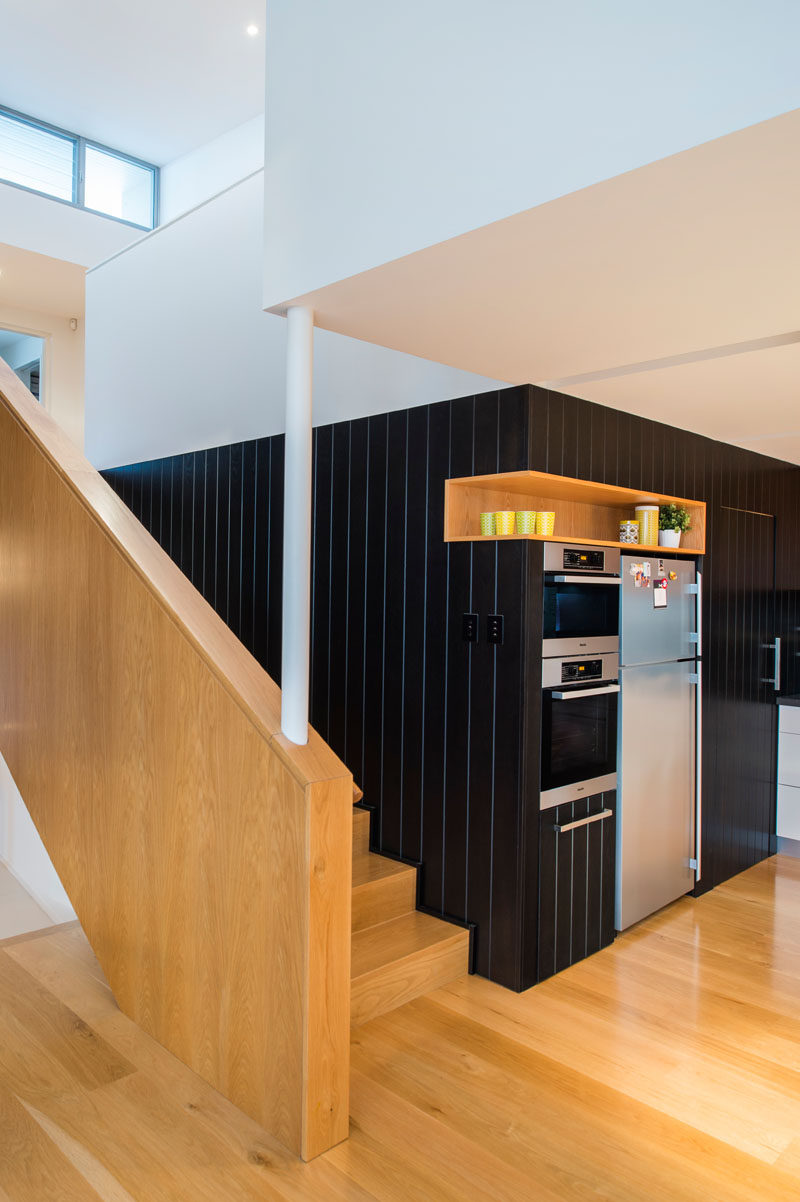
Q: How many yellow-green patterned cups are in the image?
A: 4